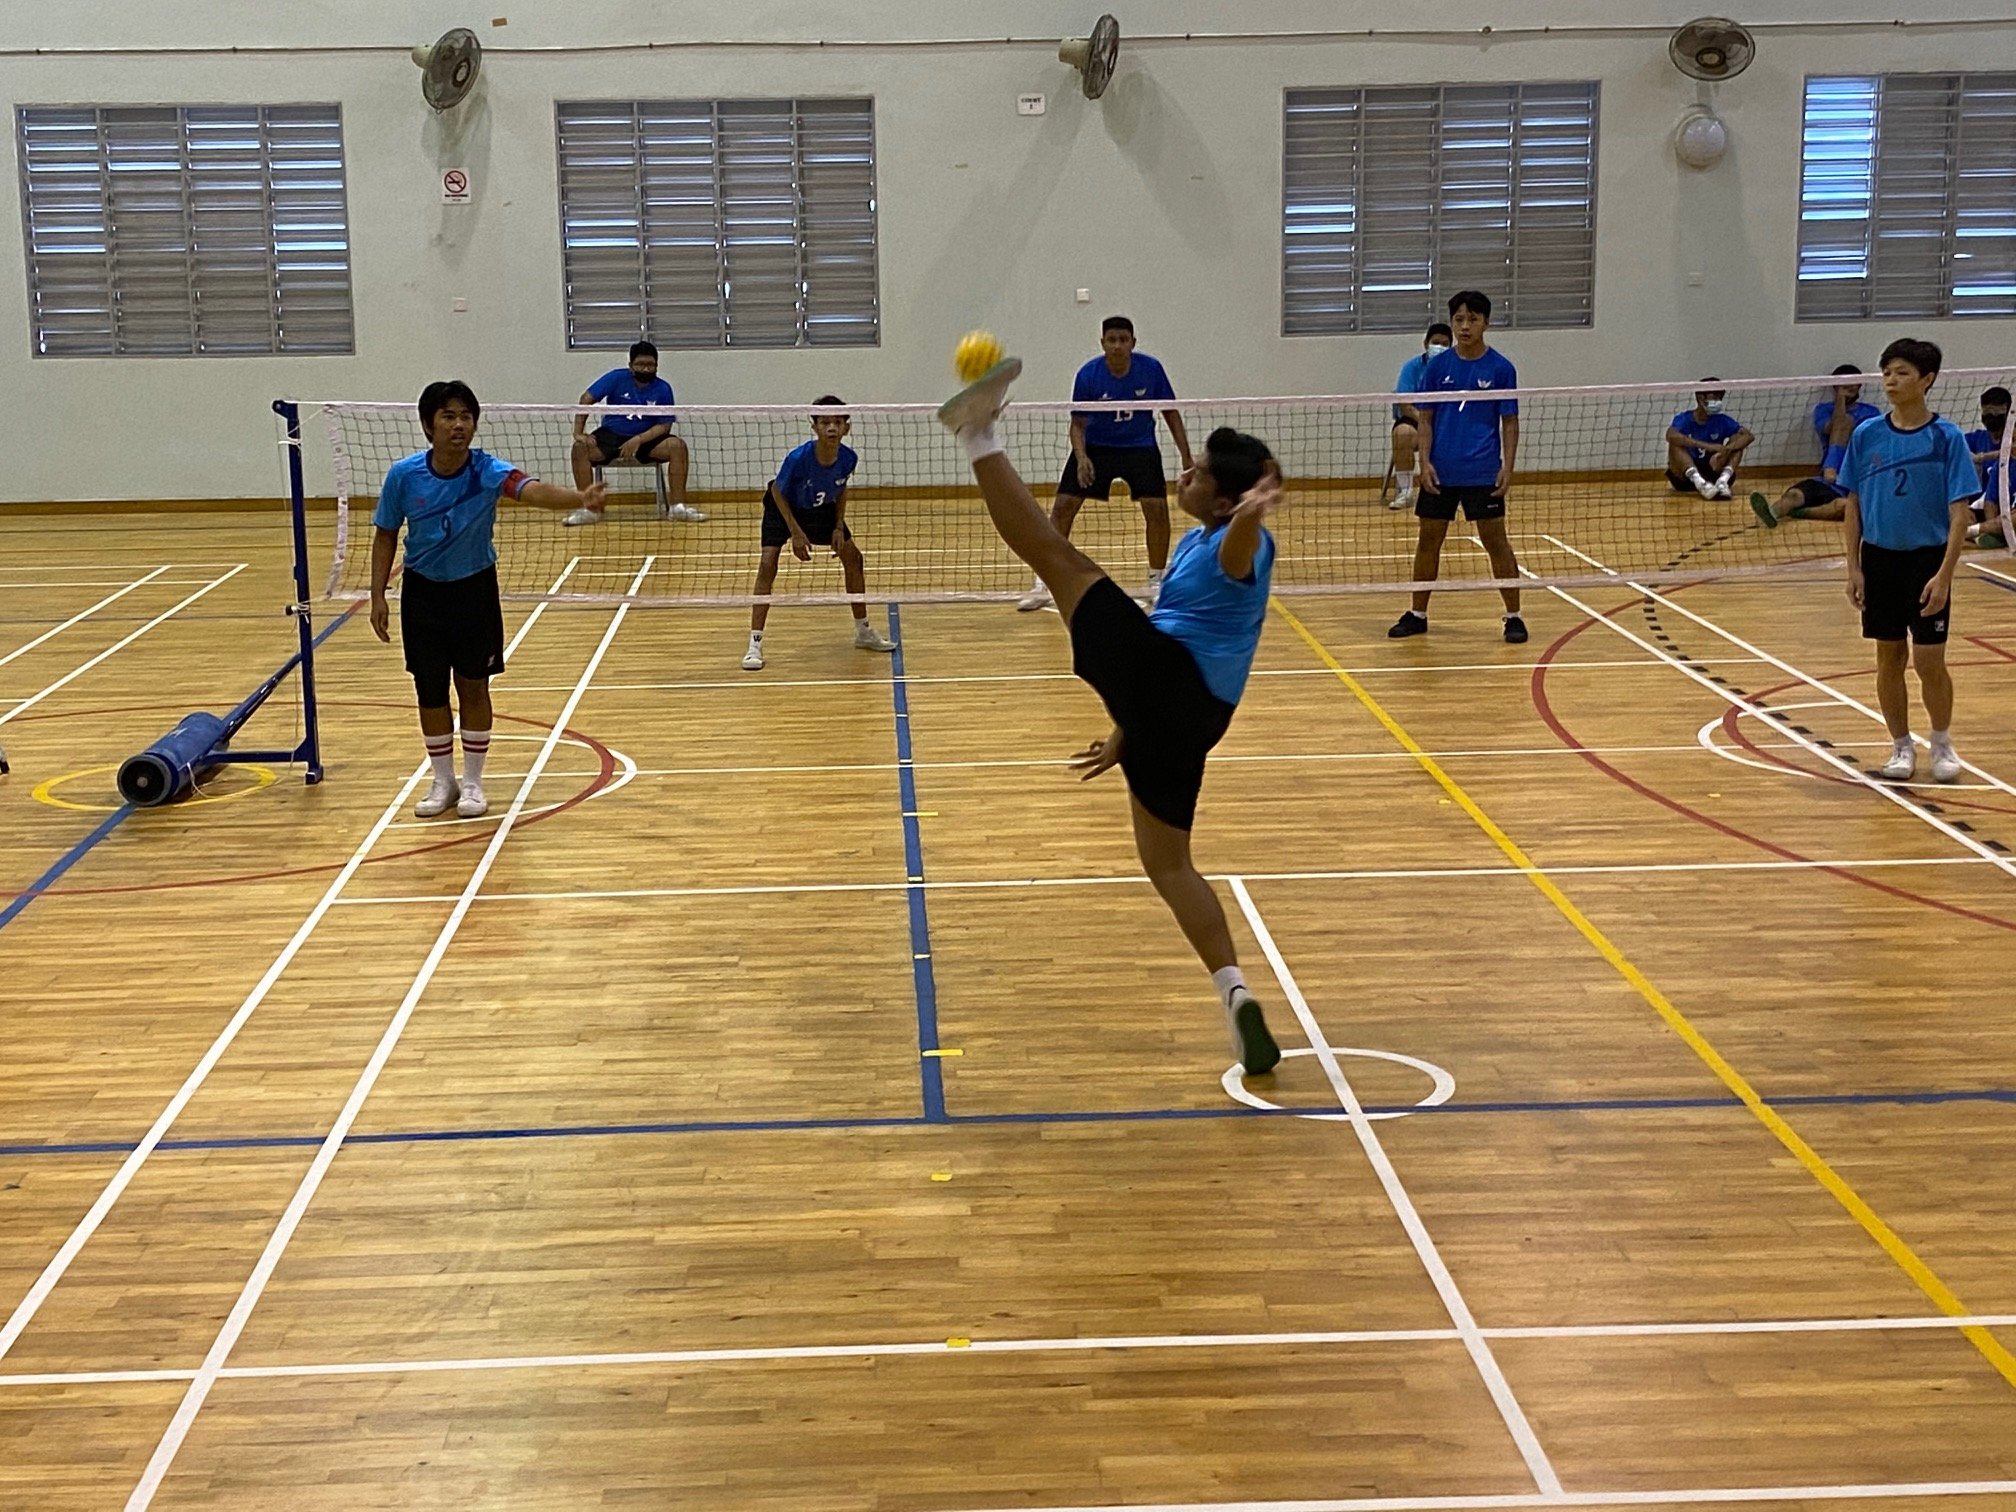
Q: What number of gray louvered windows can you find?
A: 4